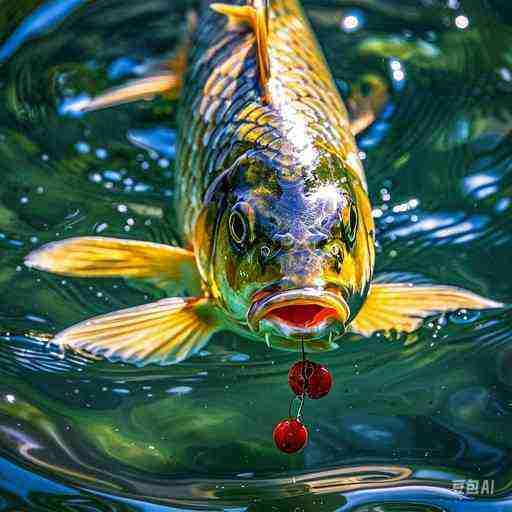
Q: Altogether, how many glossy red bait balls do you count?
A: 2